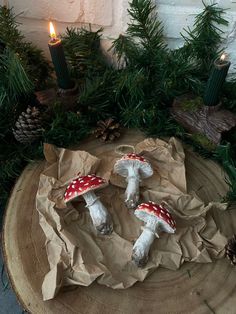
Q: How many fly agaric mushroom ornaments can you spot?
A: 3